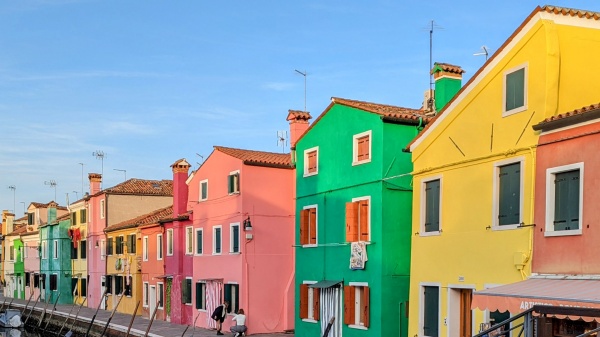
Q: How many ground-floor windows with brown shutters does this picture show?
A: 2